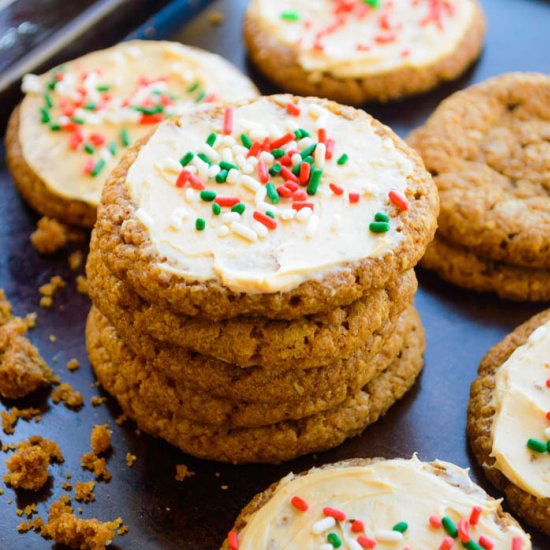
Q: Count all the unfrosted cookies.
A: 6